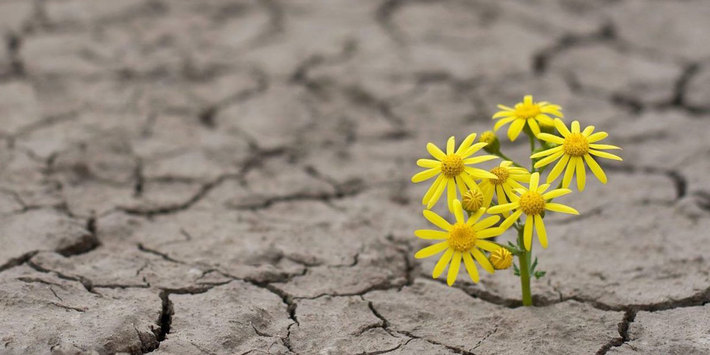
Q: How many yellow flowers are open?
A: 6